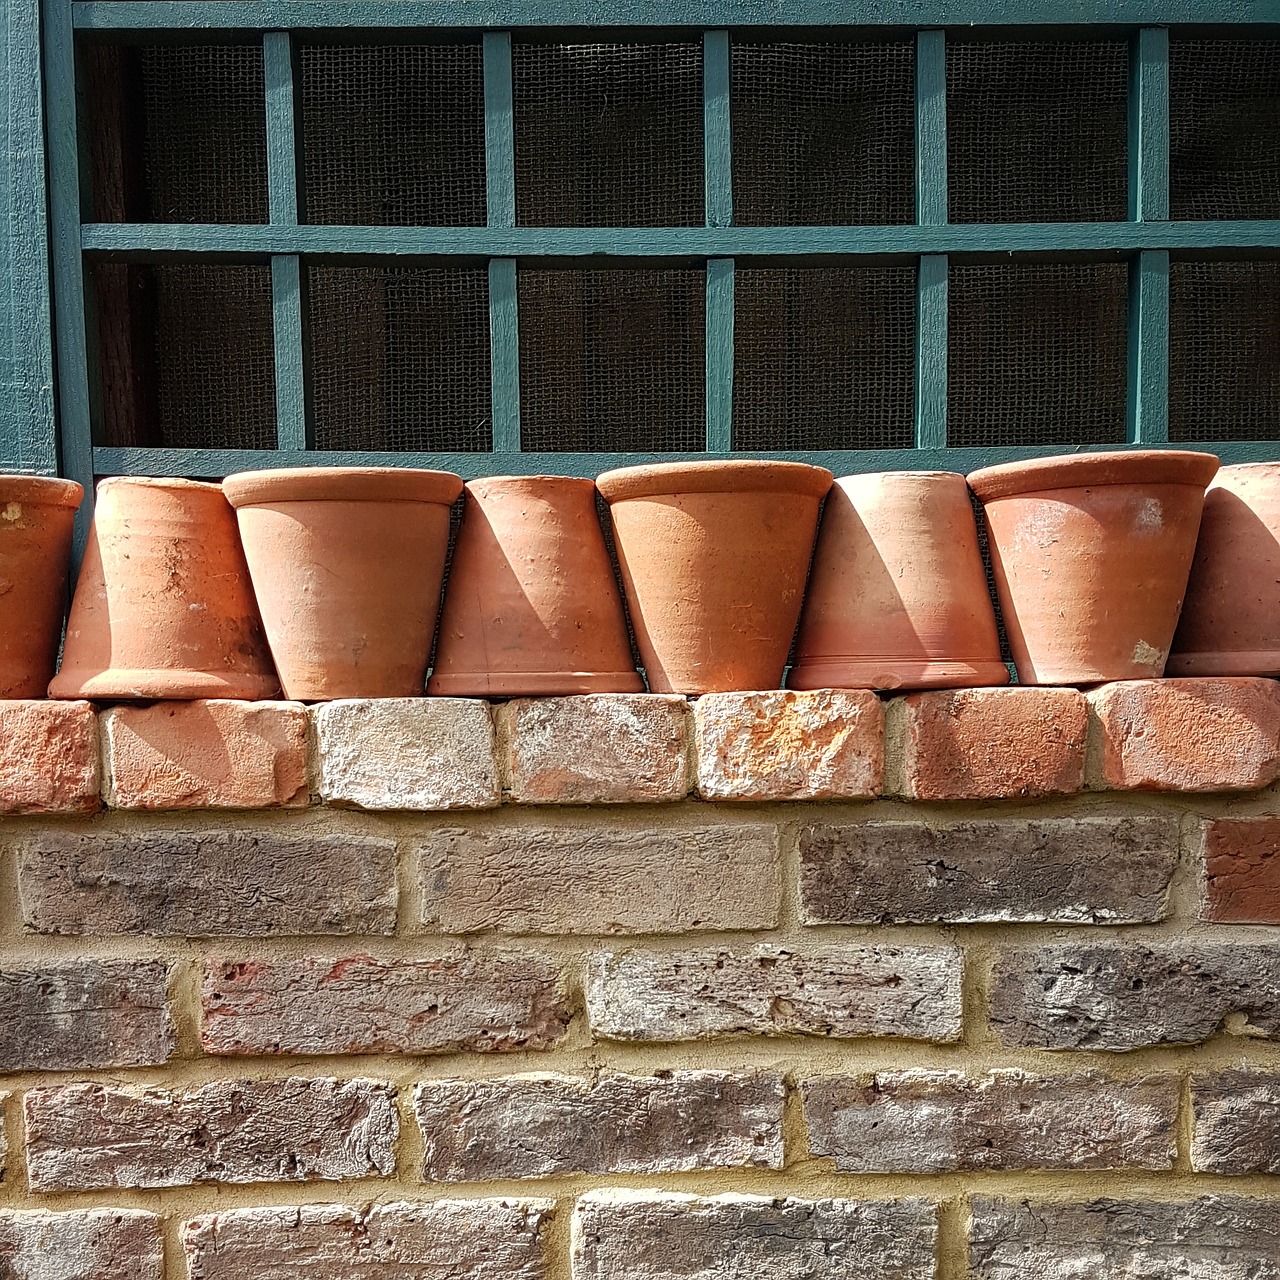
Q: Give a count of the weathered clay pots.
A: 8